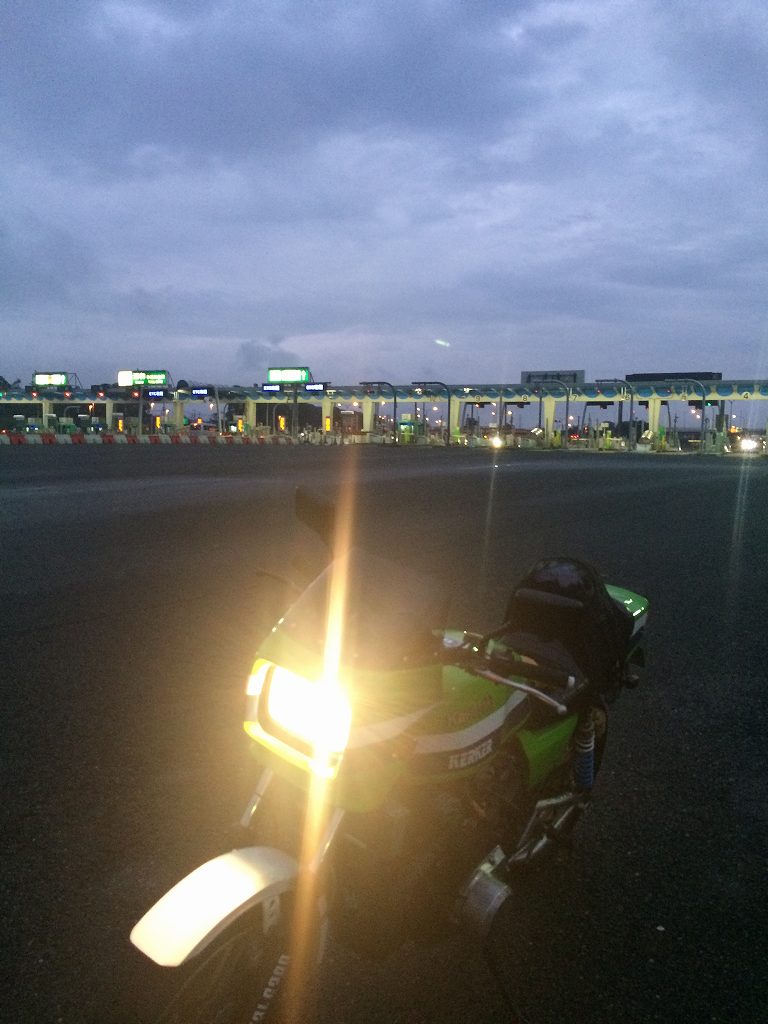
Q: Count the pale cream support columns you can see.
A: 9